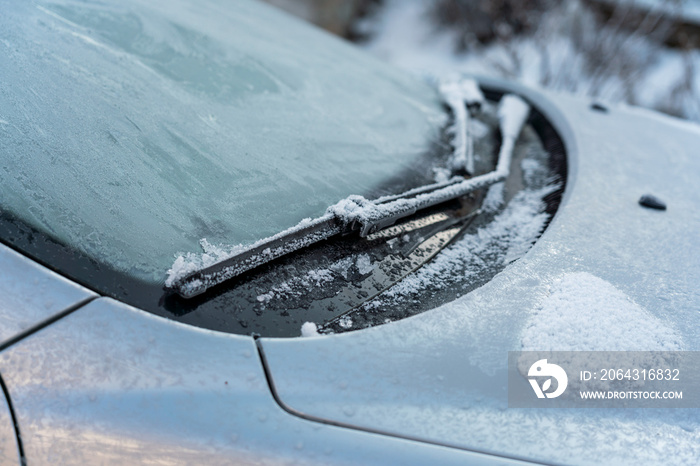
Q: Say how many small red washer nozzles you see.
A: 0